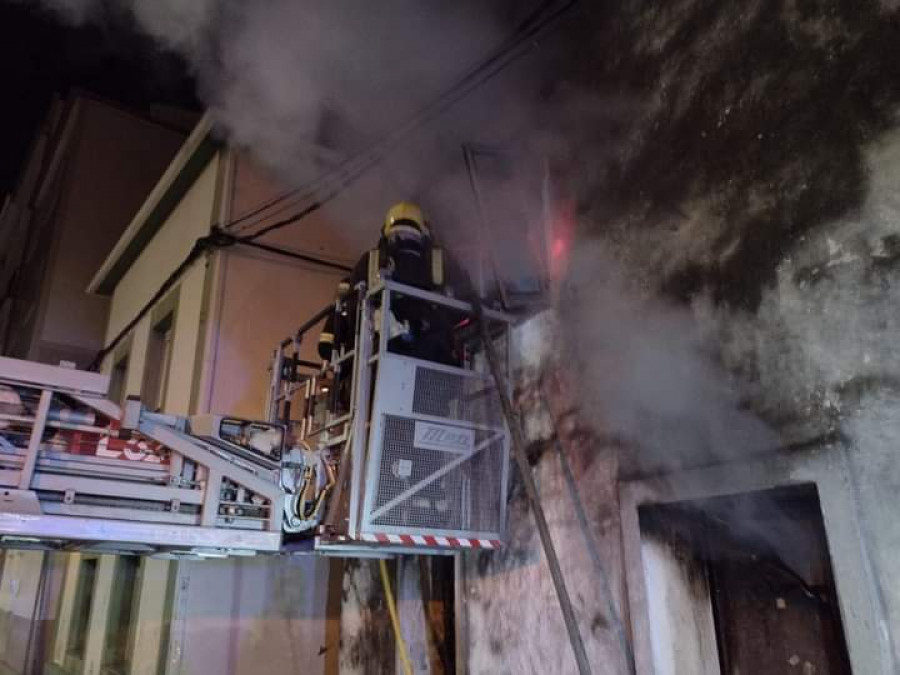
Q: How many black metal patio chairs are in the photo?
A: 0